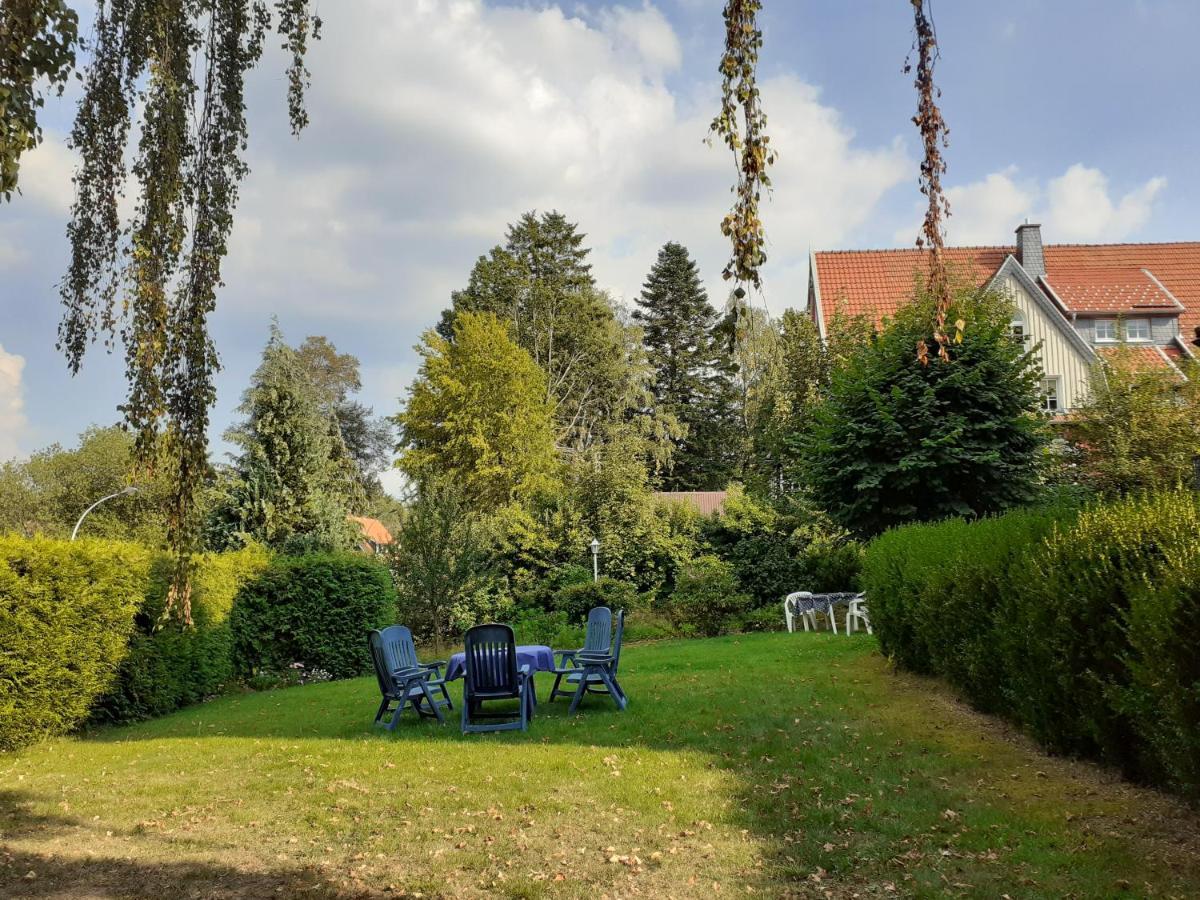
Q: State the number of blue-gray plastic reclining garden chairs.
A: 5